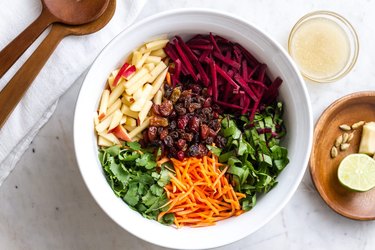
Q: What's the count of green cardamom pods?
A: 7